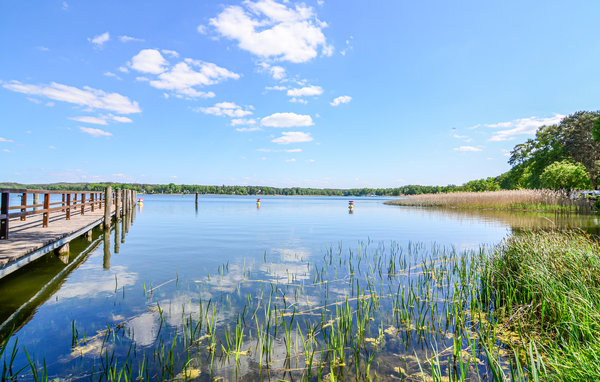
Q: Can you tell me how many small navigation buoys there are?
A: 3